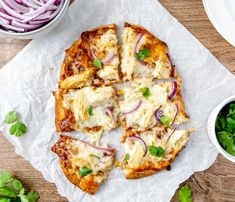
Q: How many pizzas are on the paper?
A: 1